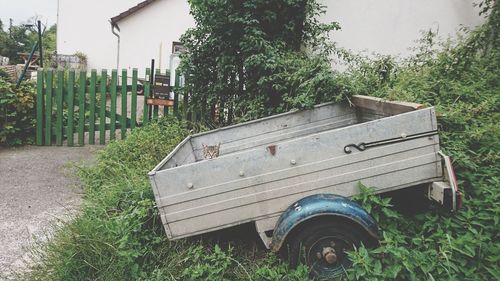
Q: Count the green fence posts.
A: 14